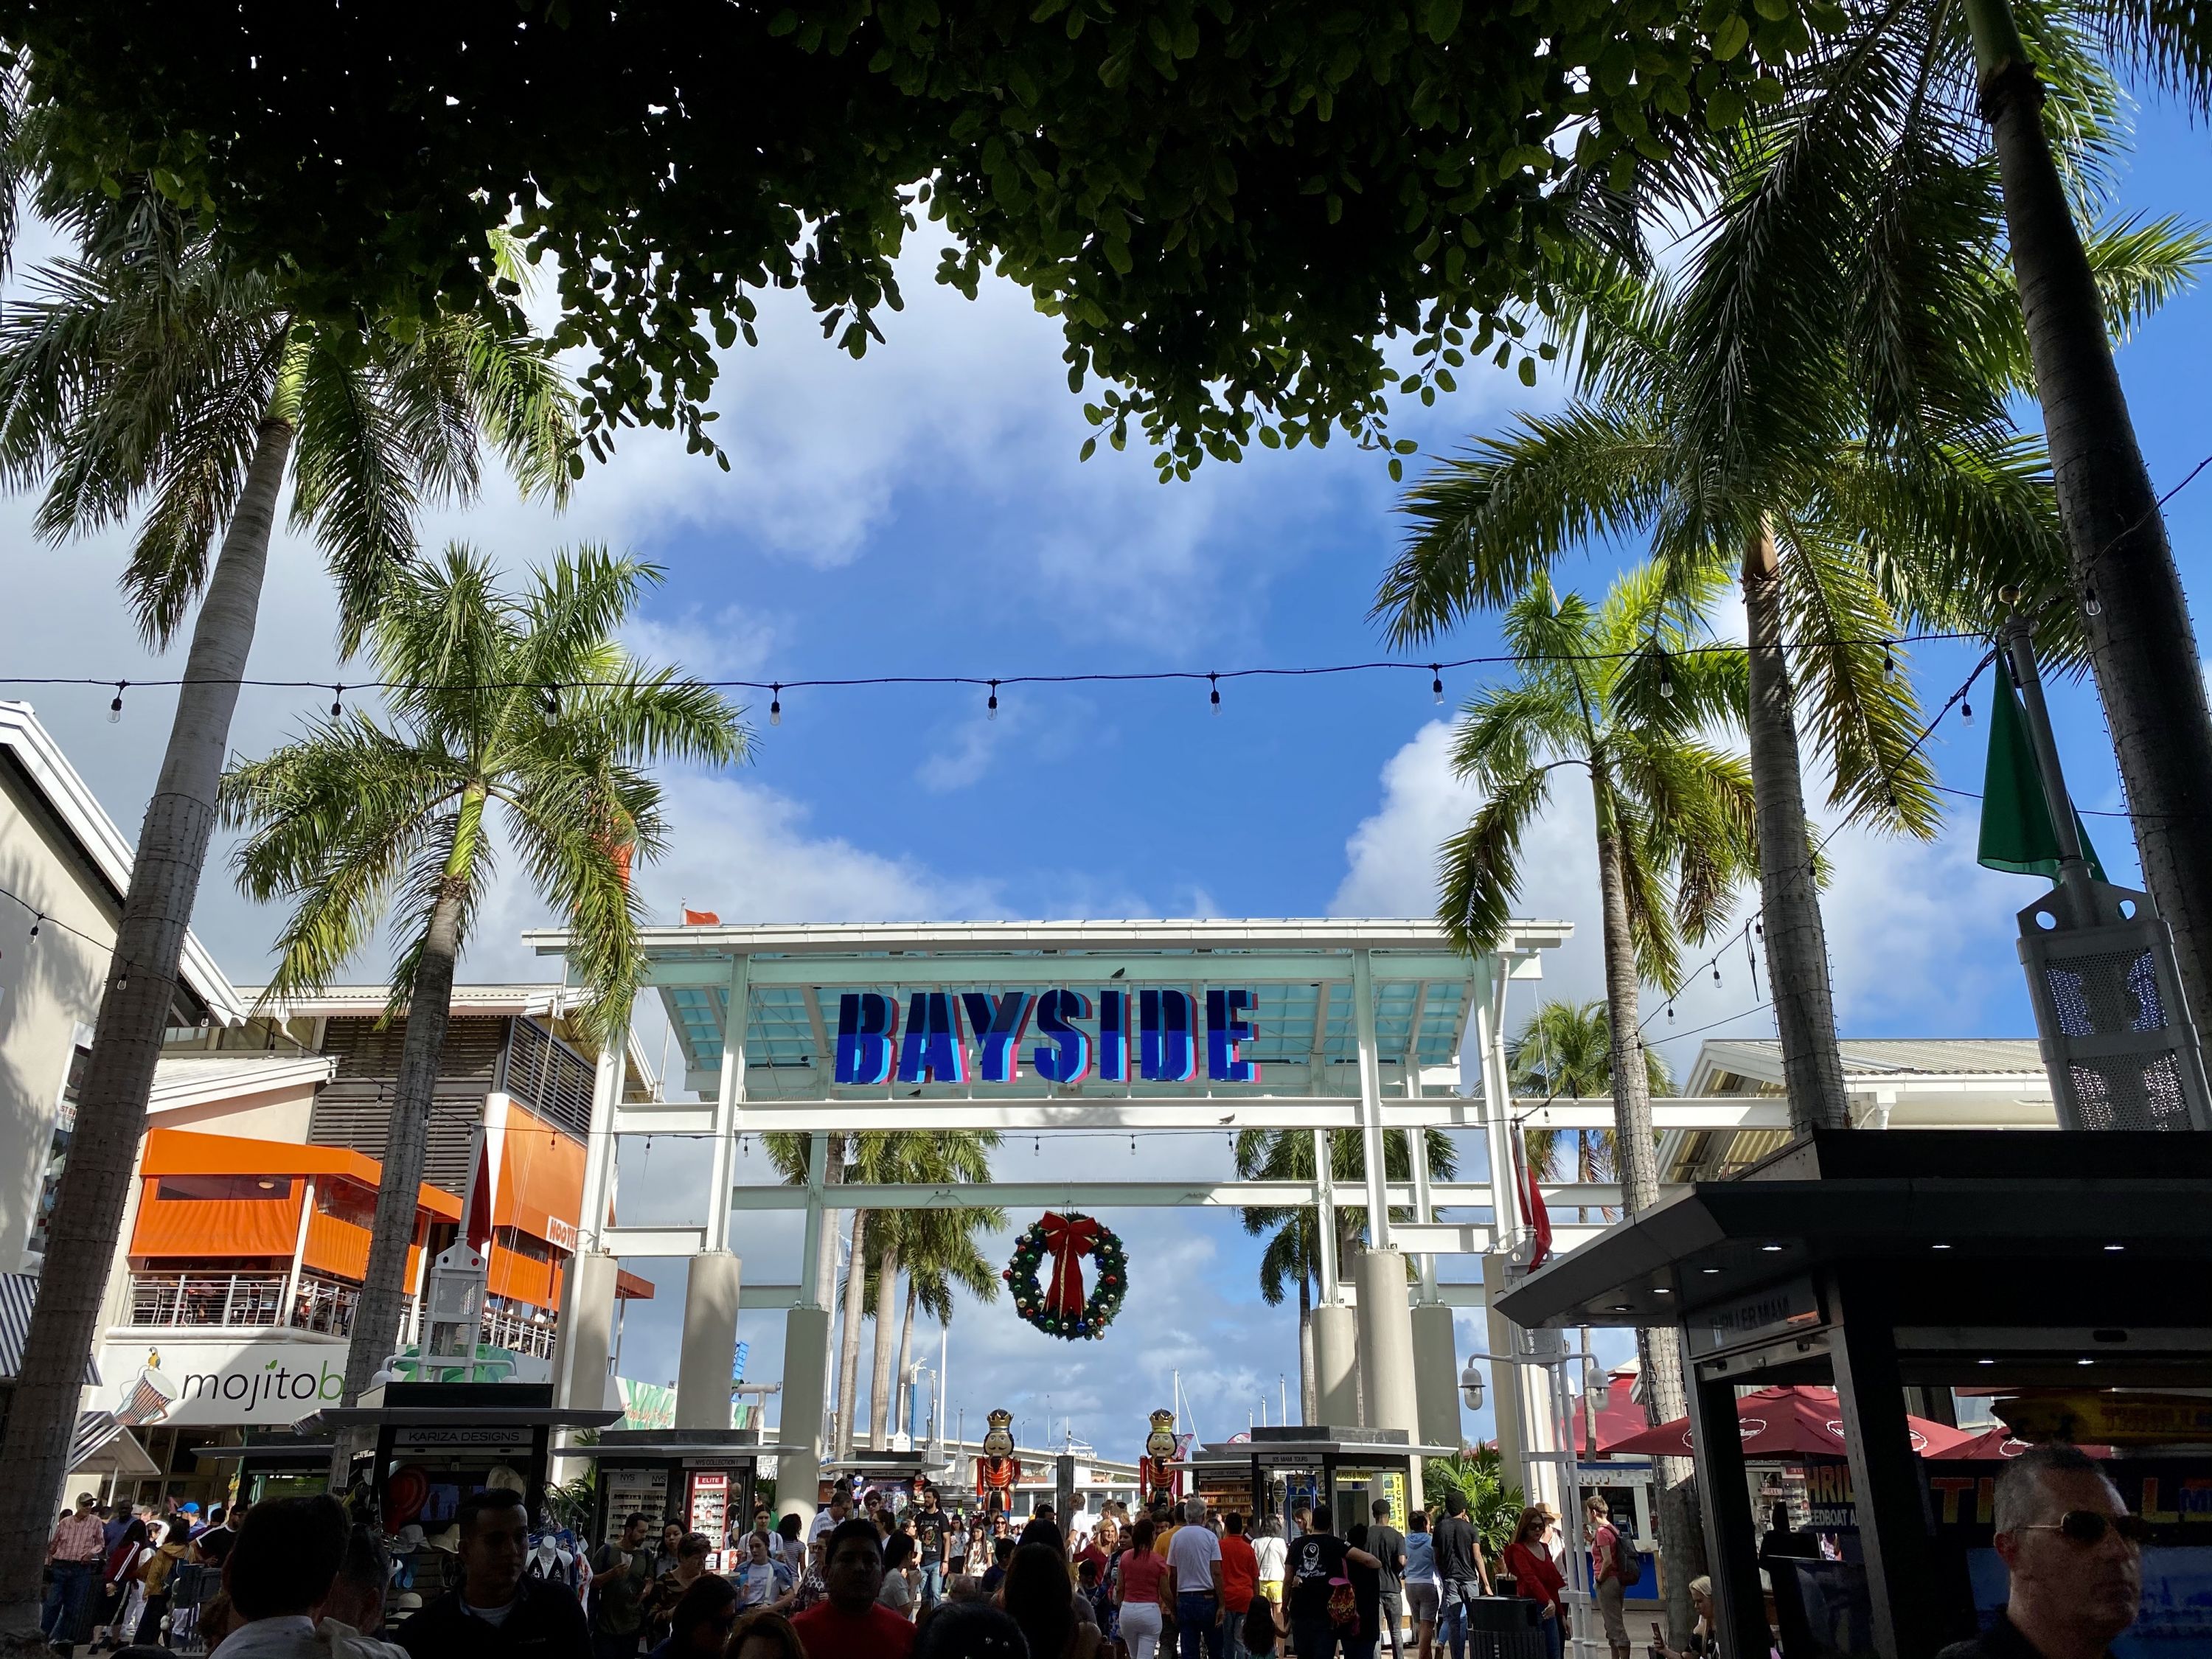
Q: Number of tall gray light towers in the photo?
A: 3